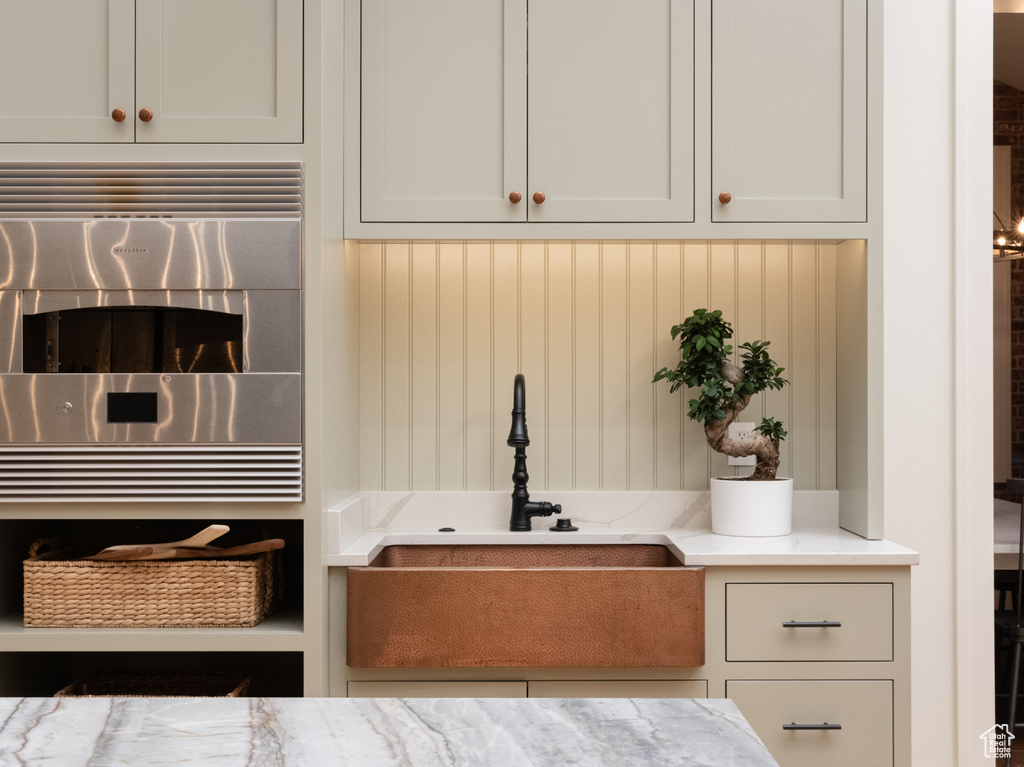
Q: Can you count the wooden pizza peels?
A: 2